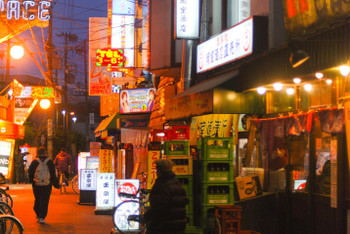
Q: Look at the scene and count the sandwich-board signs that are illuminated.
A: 3